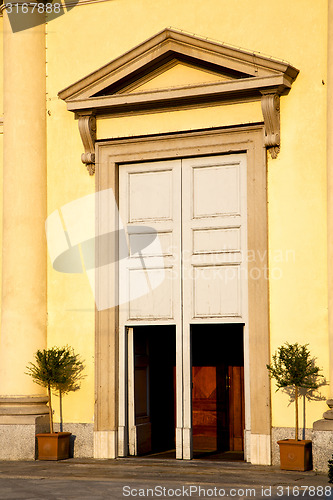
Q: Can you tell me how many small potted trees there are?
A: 2